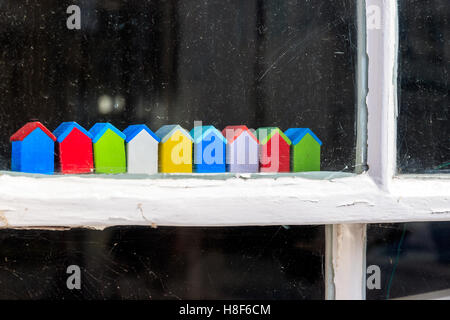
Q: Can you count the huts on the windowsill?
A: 9